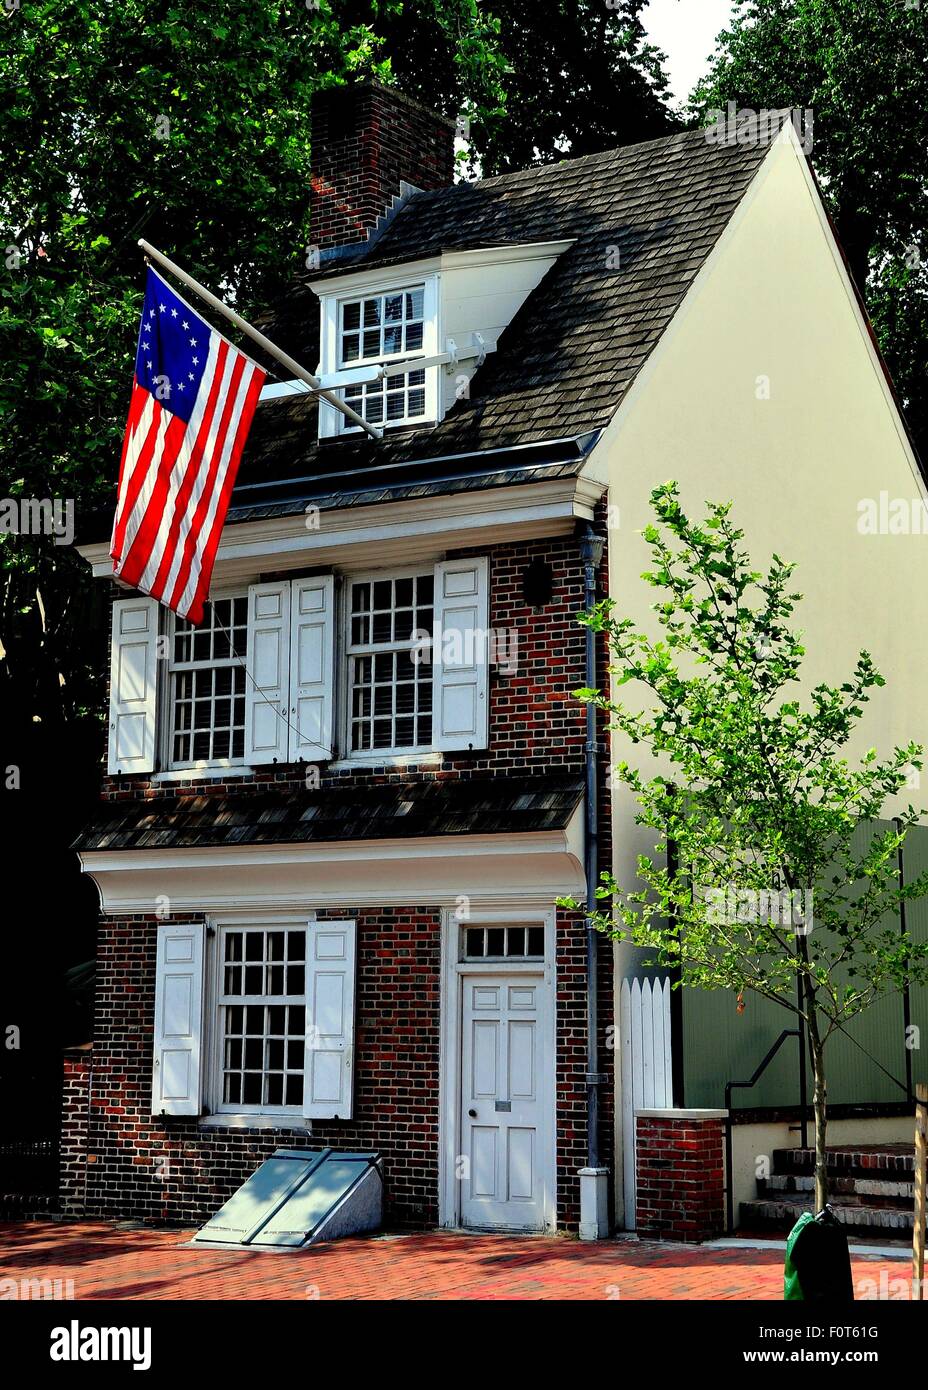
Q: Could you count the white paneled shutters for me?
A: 6